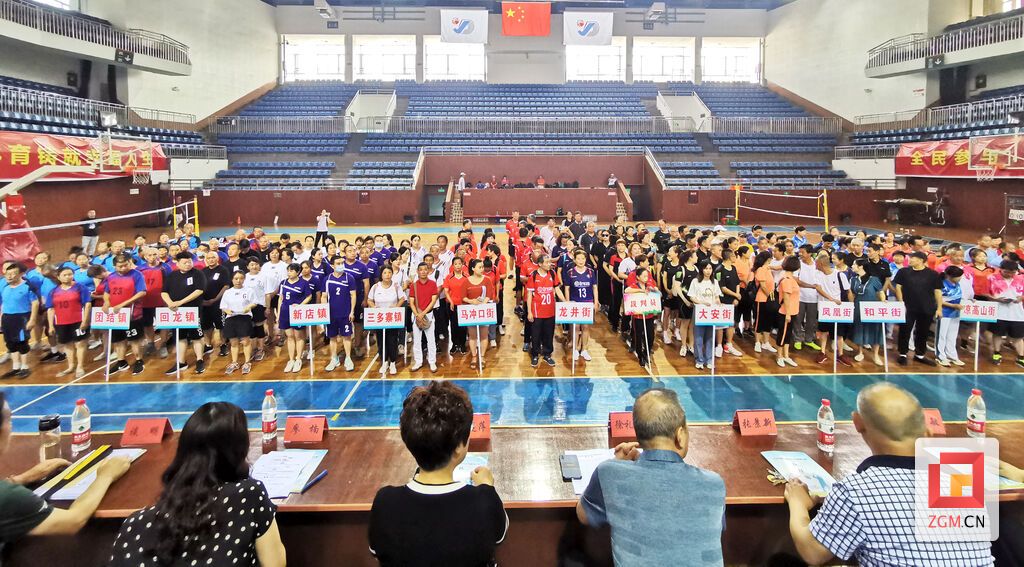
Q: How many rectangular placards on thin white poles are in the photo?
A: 11